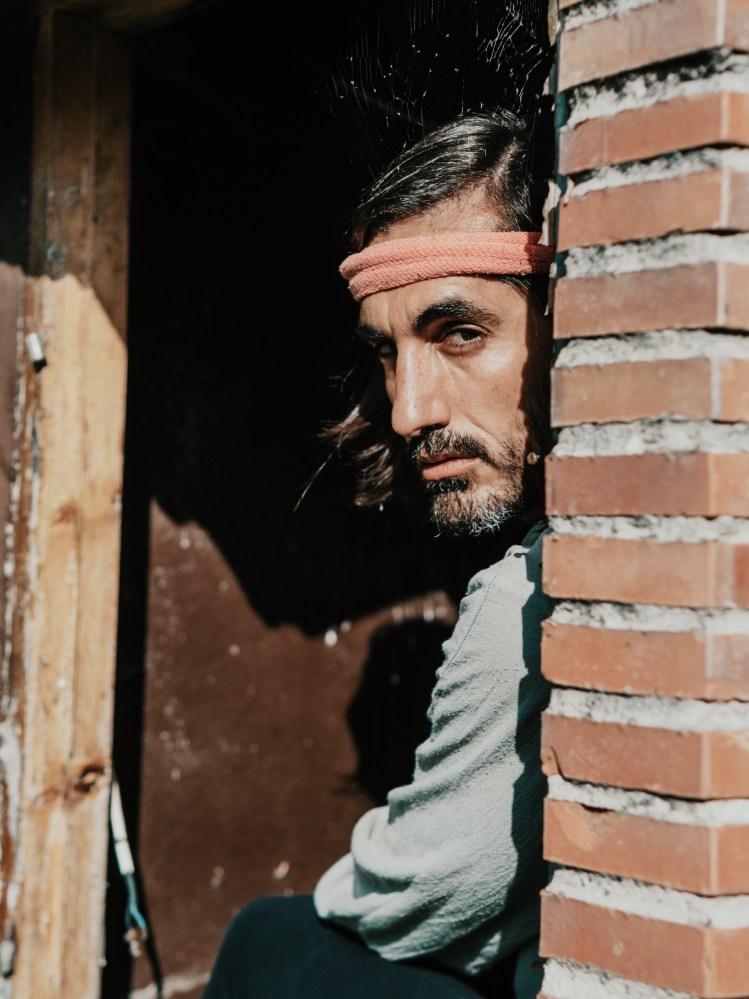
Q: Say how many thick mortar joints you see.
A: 12